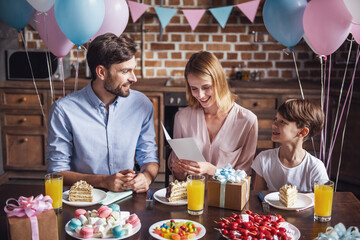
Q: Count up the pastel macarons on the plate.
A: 7